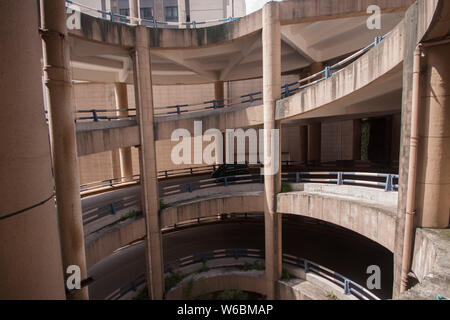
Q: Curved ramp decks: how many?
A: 4